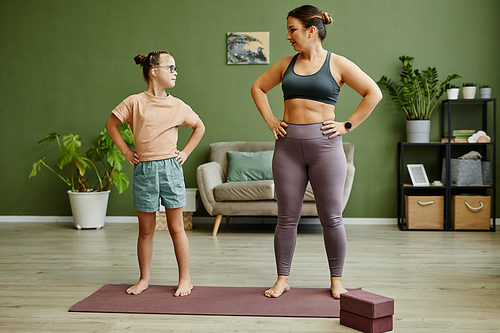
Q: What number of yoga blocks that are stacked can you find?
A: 2